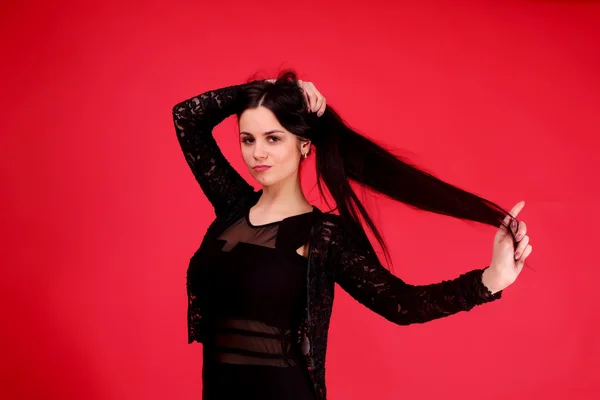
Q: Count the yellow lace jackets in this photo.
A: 0